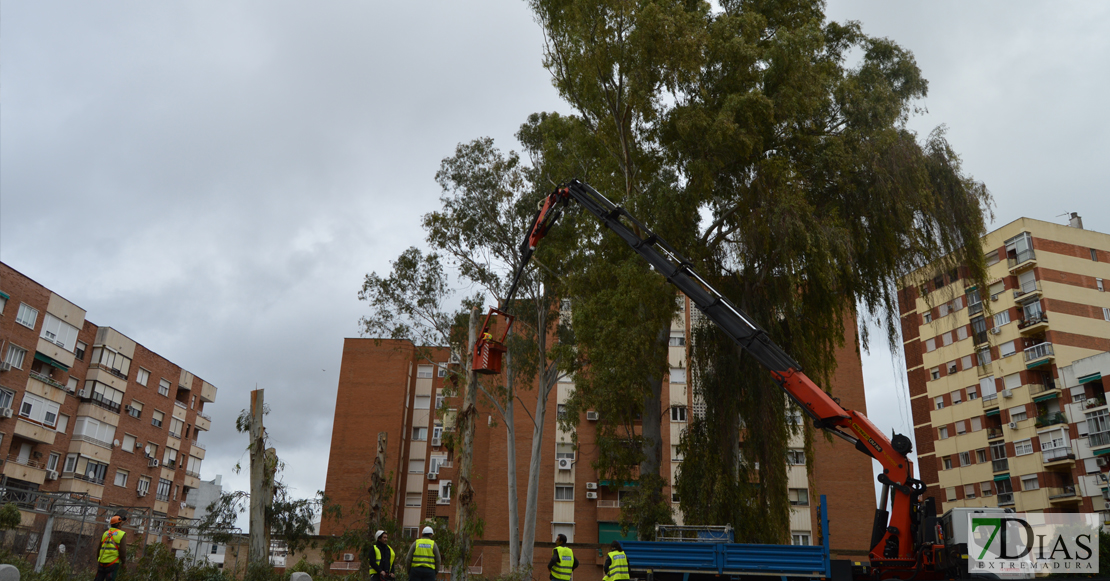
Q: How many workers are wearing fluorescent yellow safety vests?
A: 6